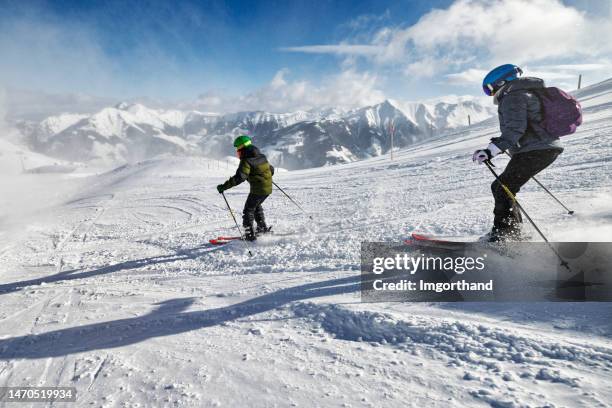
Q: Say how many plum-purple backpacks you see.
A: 1